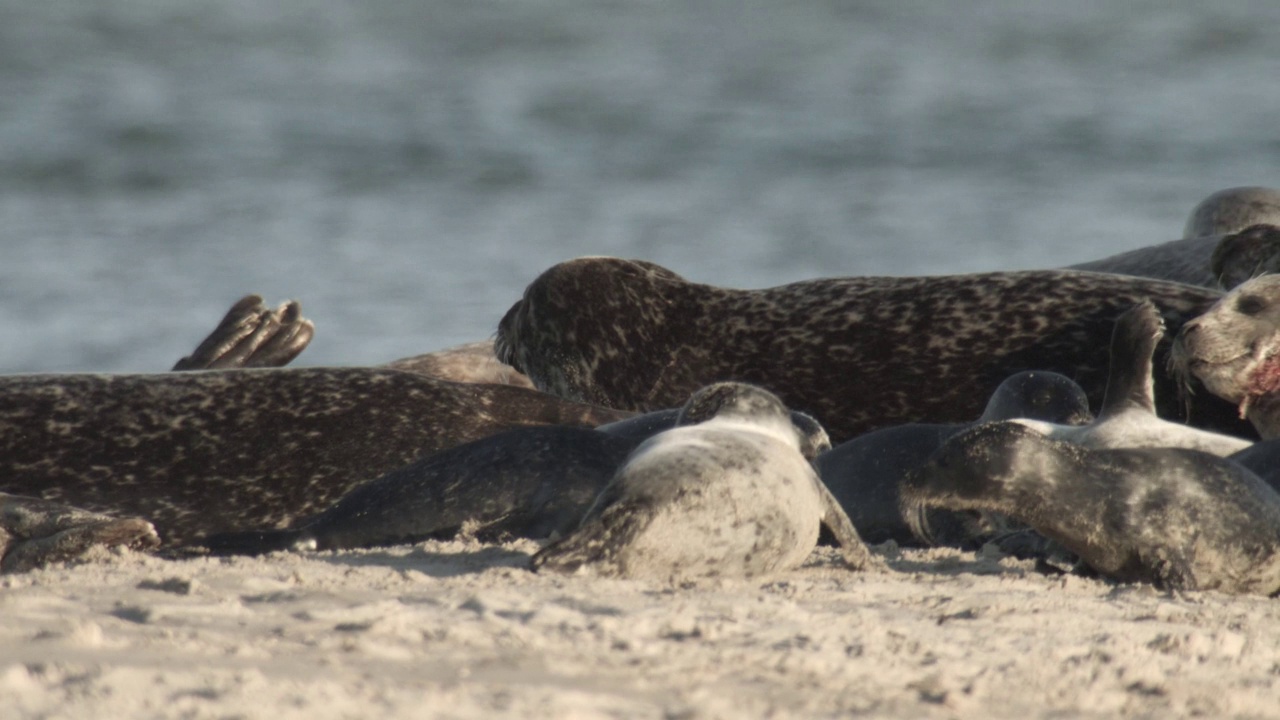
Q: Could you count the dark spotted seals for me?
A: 2